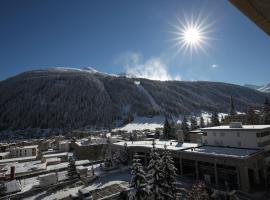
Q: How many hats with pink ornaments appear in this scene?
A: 0